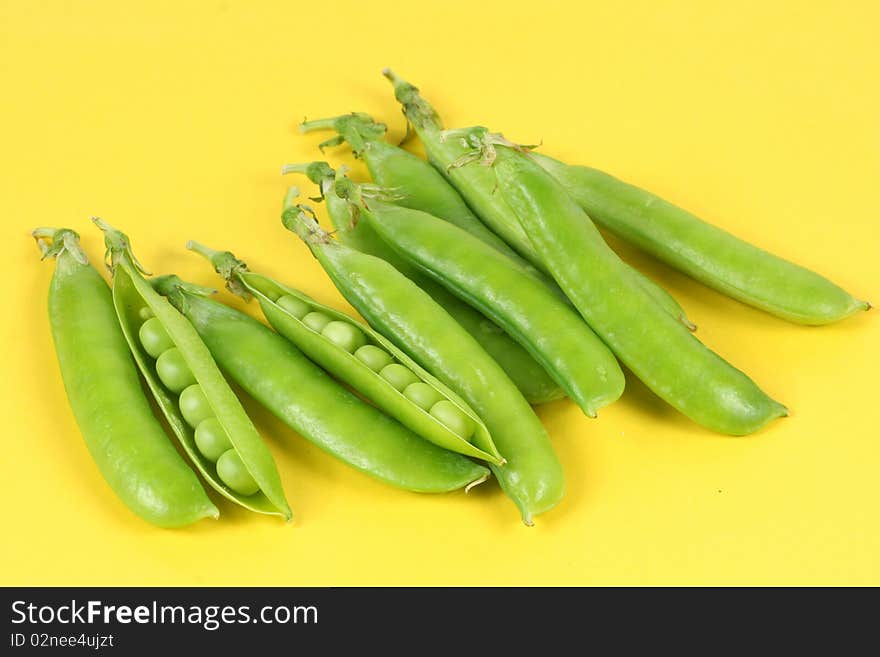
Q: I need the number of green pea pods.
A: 11